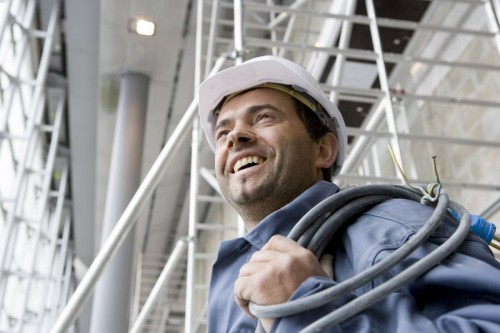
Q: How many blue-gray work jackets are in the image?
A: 1